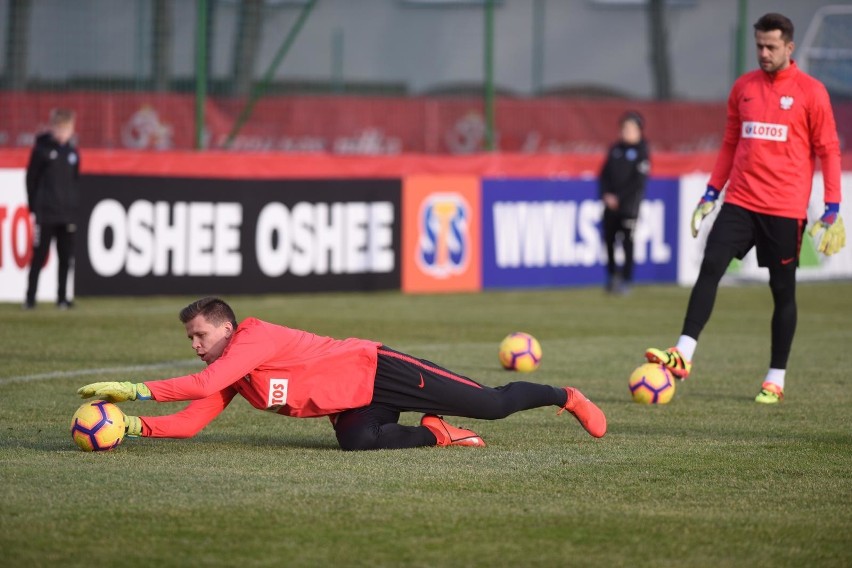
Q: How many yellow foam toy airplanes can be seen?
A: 0